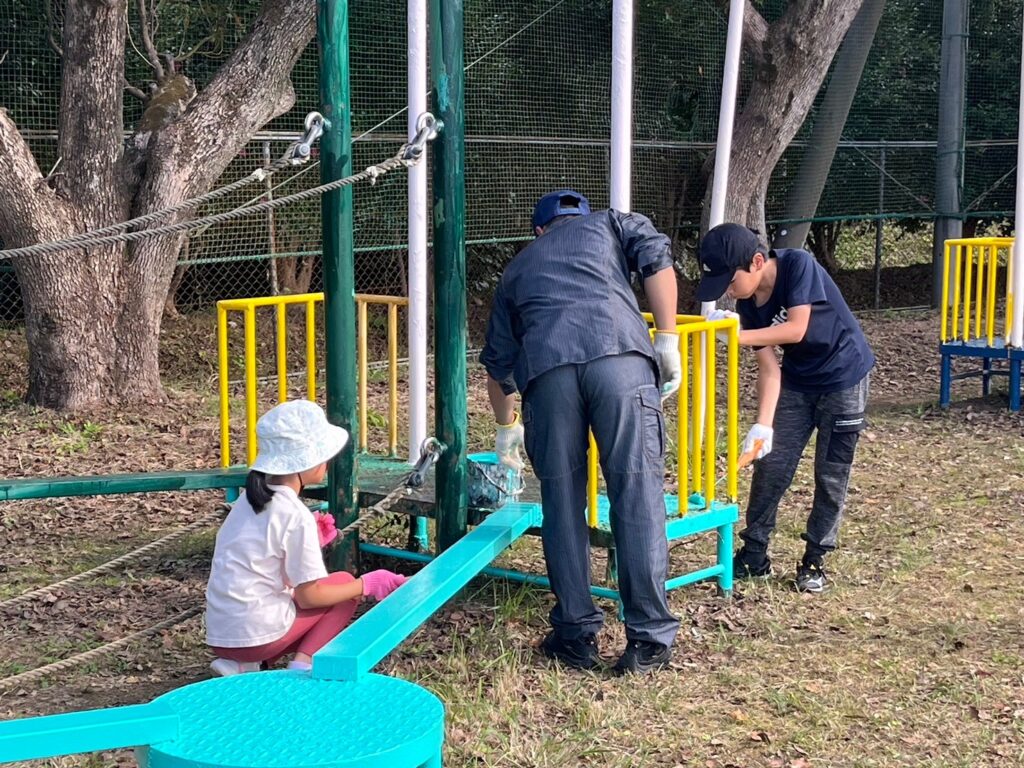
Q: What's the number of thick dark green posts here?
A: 2